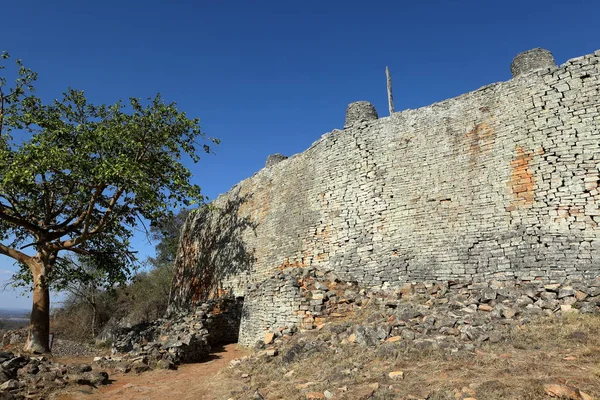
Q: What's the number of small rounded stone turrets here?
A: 3